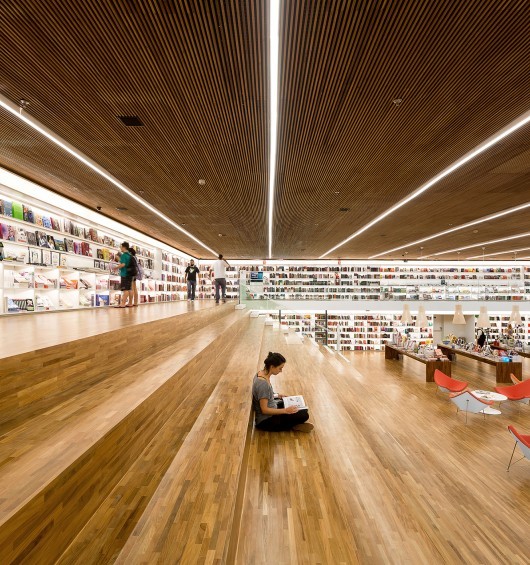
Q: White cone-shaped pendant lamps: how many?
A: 5